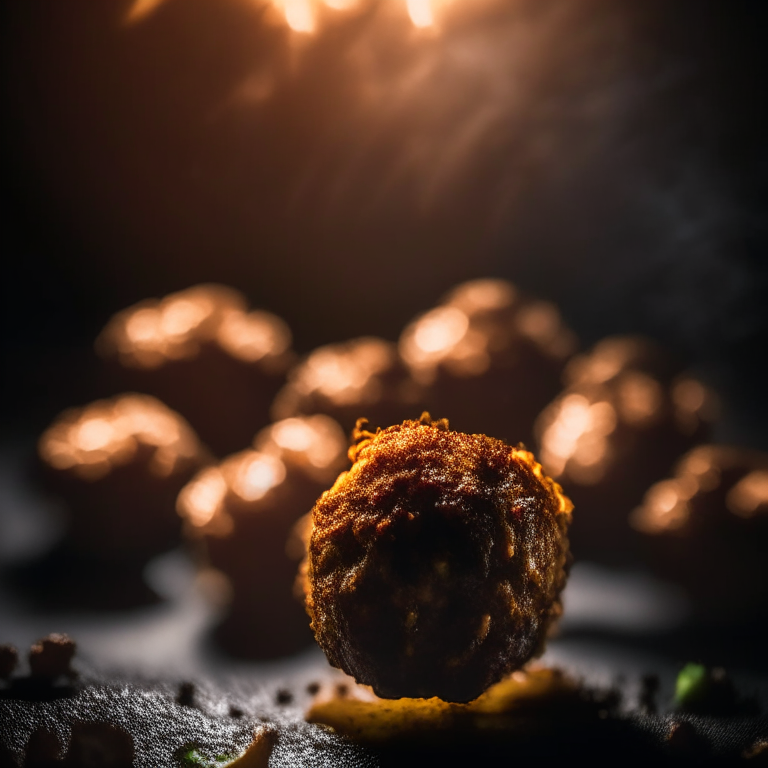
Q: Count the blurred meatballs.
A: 7